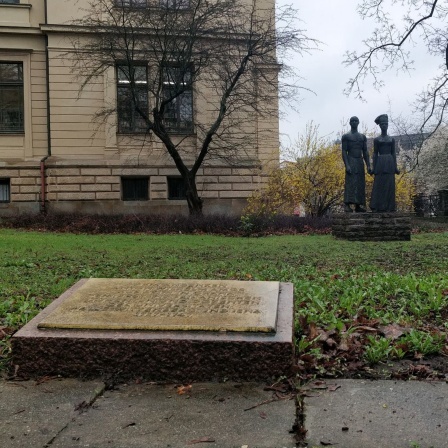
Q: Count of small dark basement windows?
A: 3